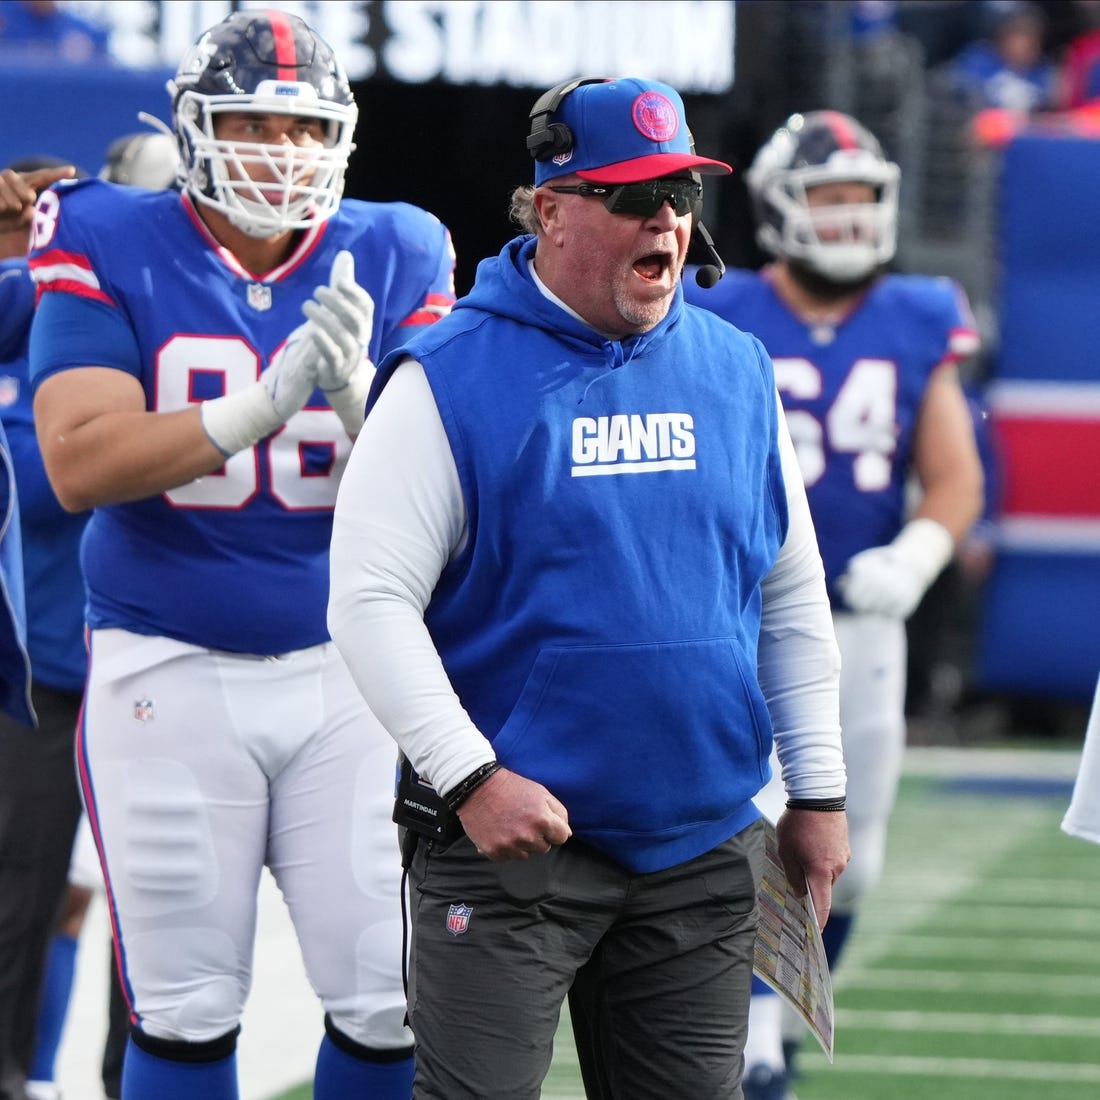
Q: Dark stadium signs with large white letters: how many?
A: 1